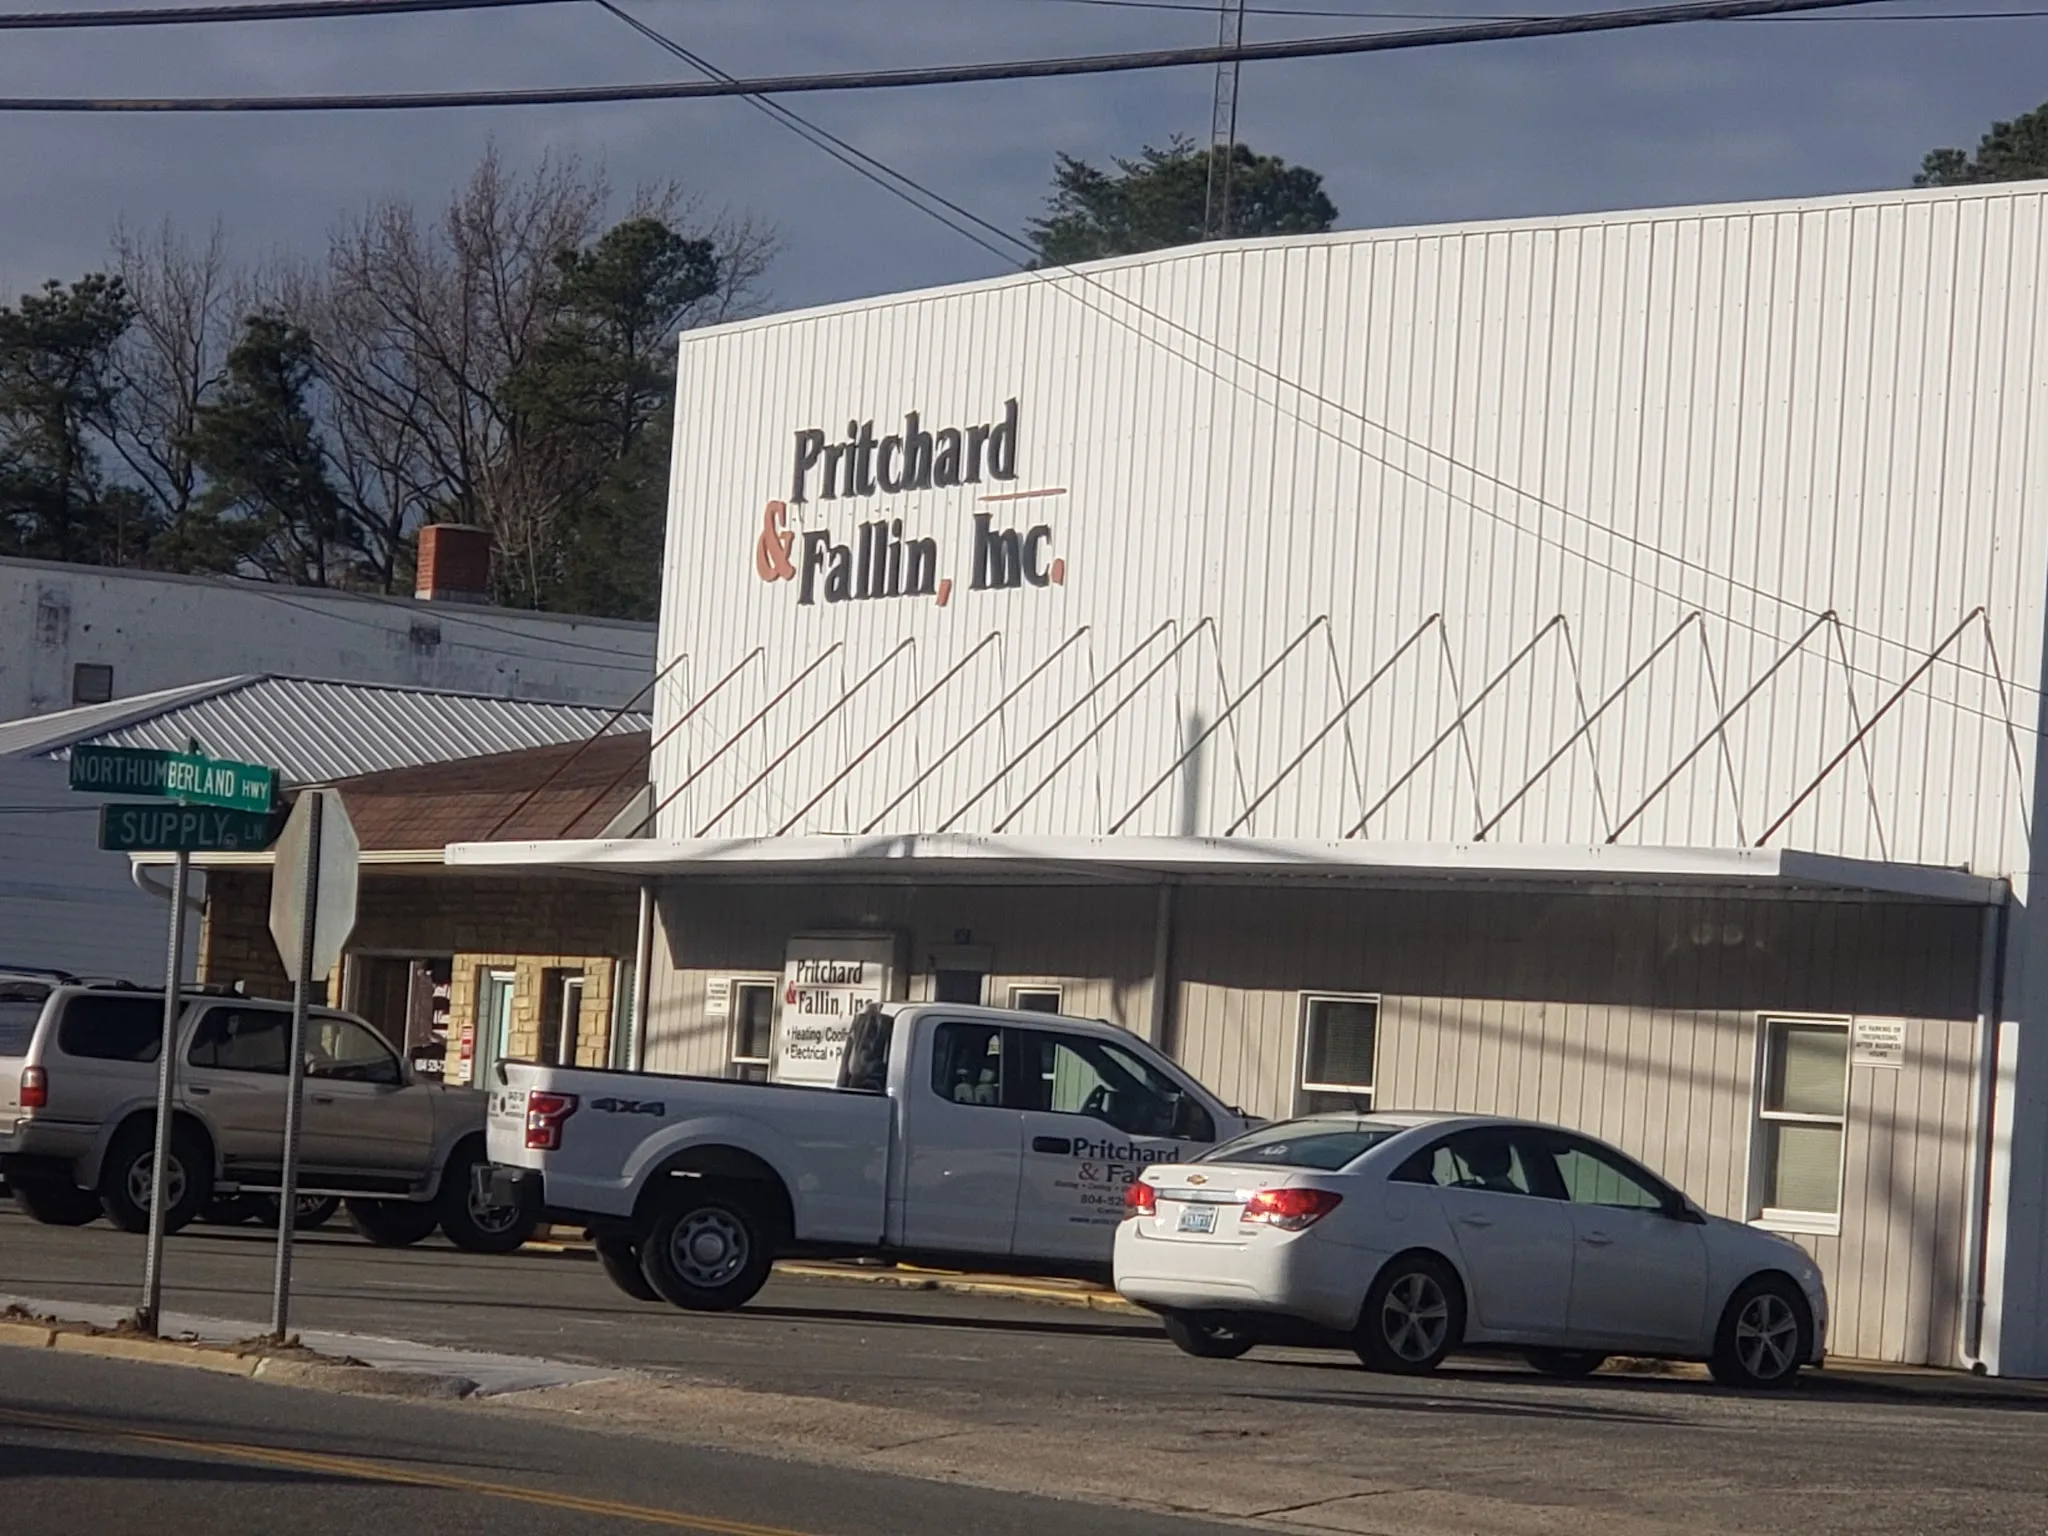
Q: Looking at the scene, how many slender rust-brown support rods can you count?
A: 14